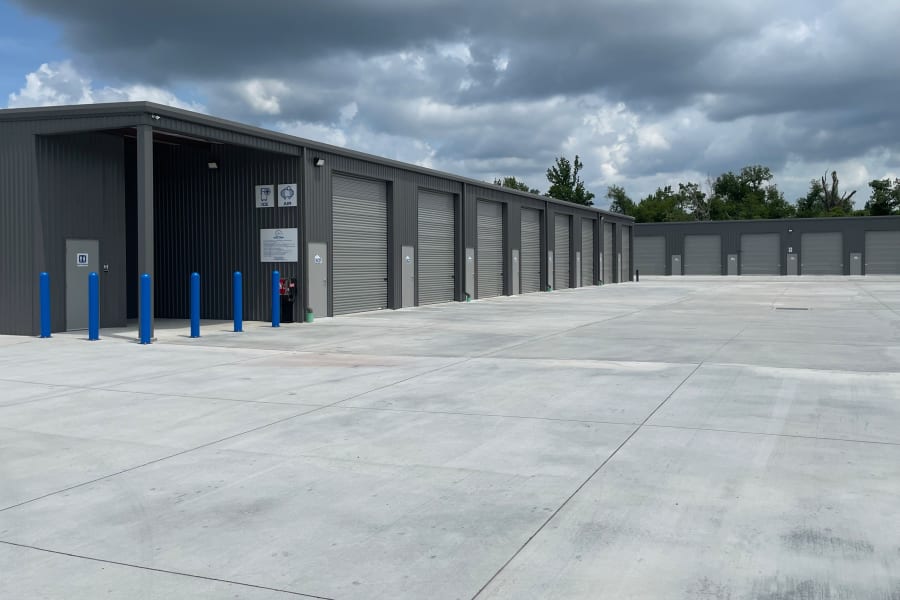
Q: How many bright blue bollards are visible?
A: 6